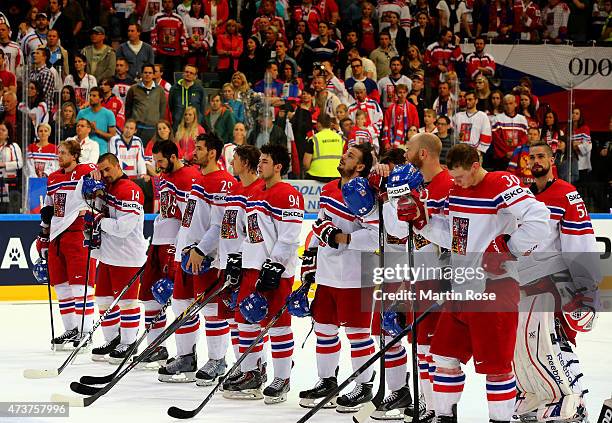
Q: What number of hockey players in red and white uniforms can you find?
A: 11